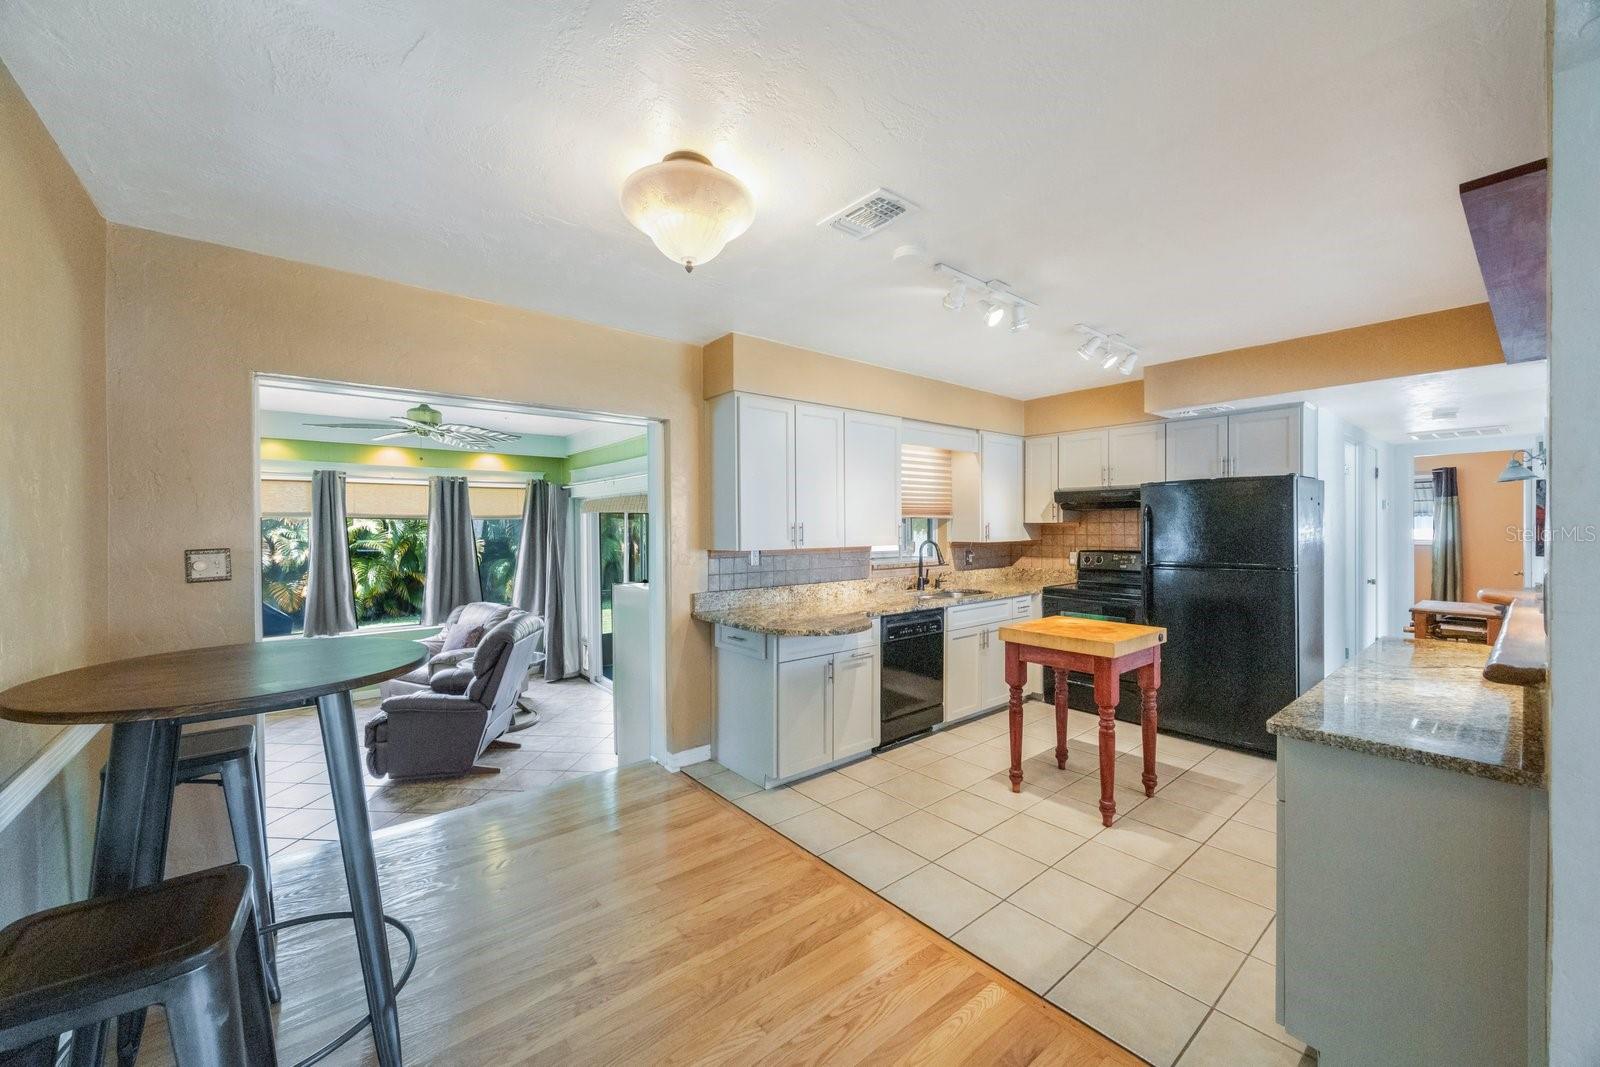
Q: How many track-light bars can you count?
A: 2